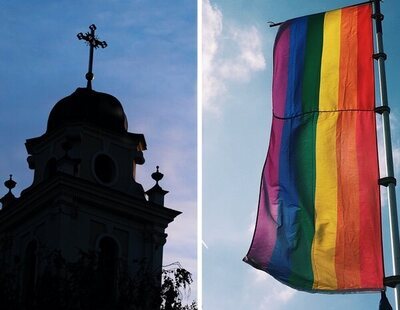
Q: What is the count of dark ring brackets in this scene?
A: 5